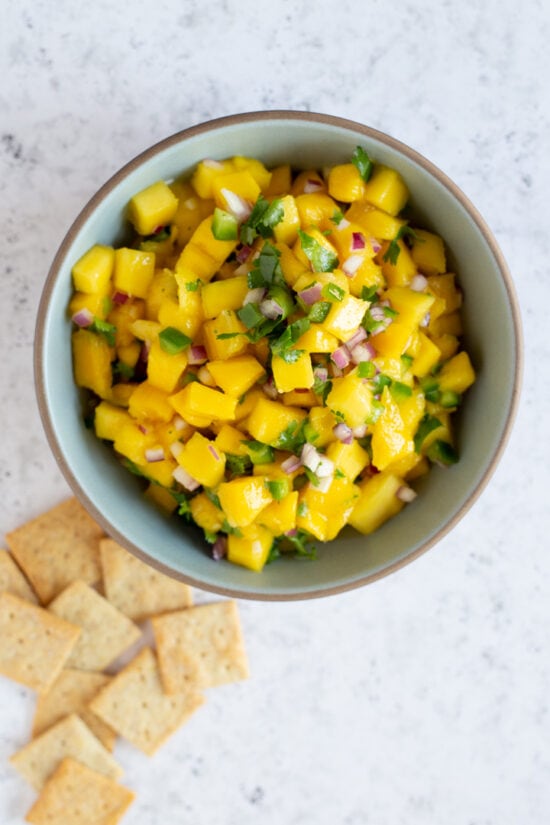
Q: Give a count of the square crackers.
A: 10